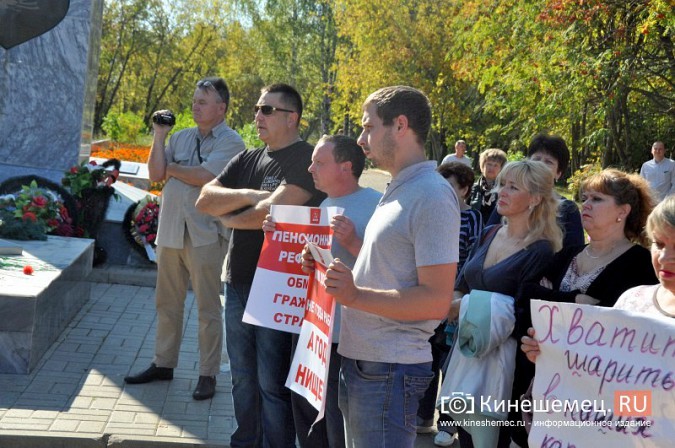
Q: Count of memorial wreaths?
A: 3